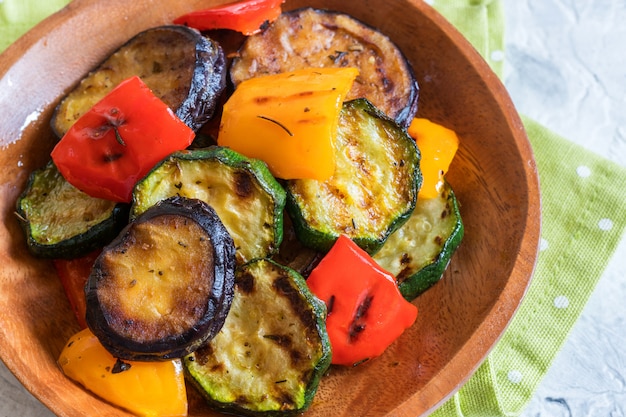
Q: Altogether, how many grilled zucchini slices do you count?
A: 5